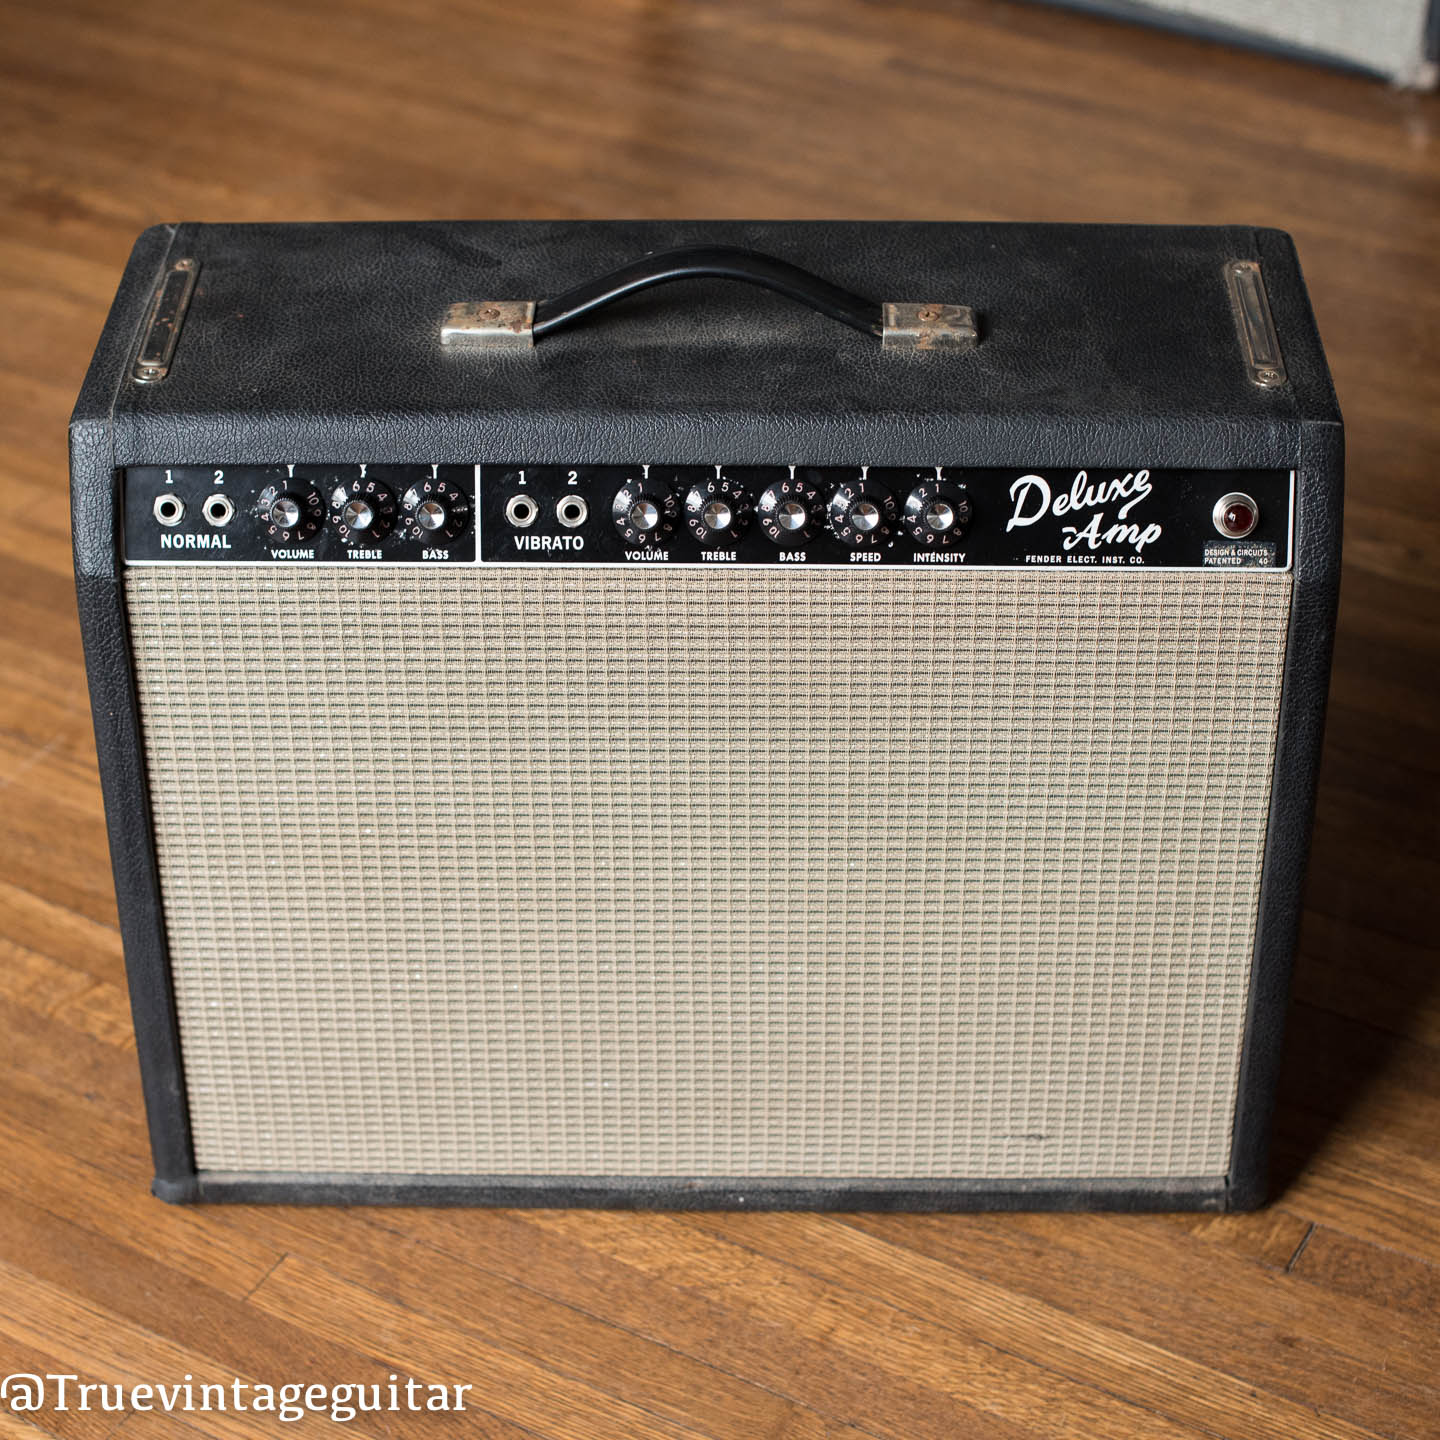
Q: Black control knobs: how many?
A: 8